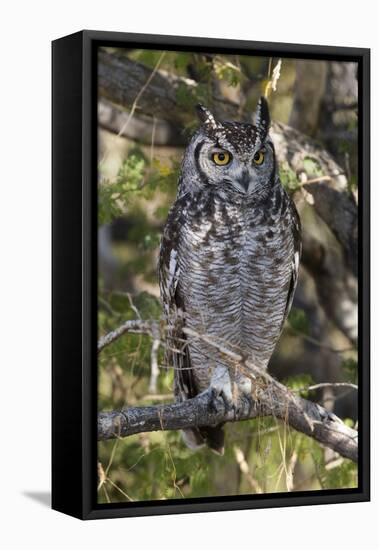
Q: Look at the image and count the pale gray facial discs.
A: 2